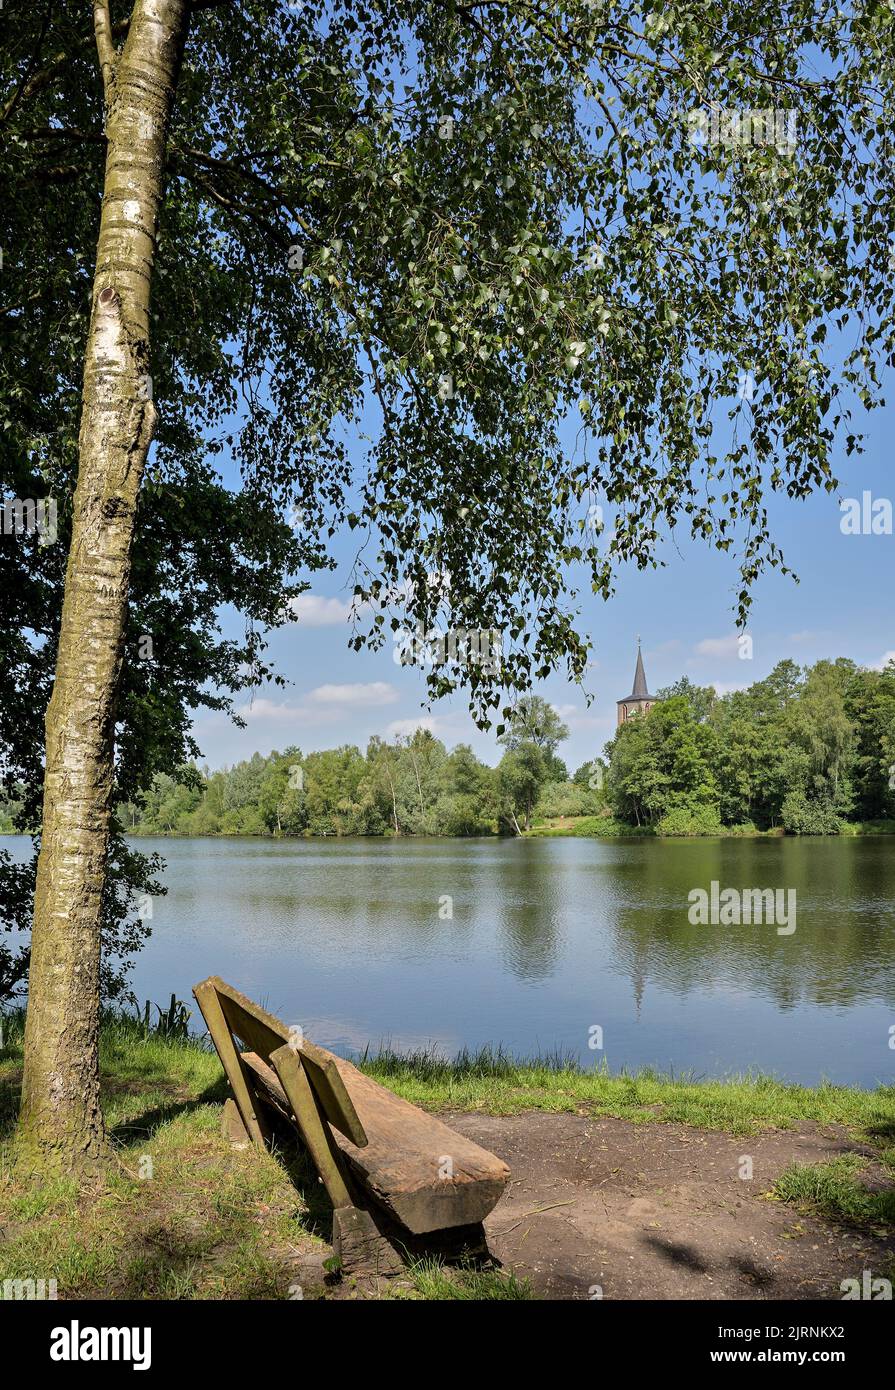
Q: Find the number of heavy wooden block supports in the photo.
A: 2